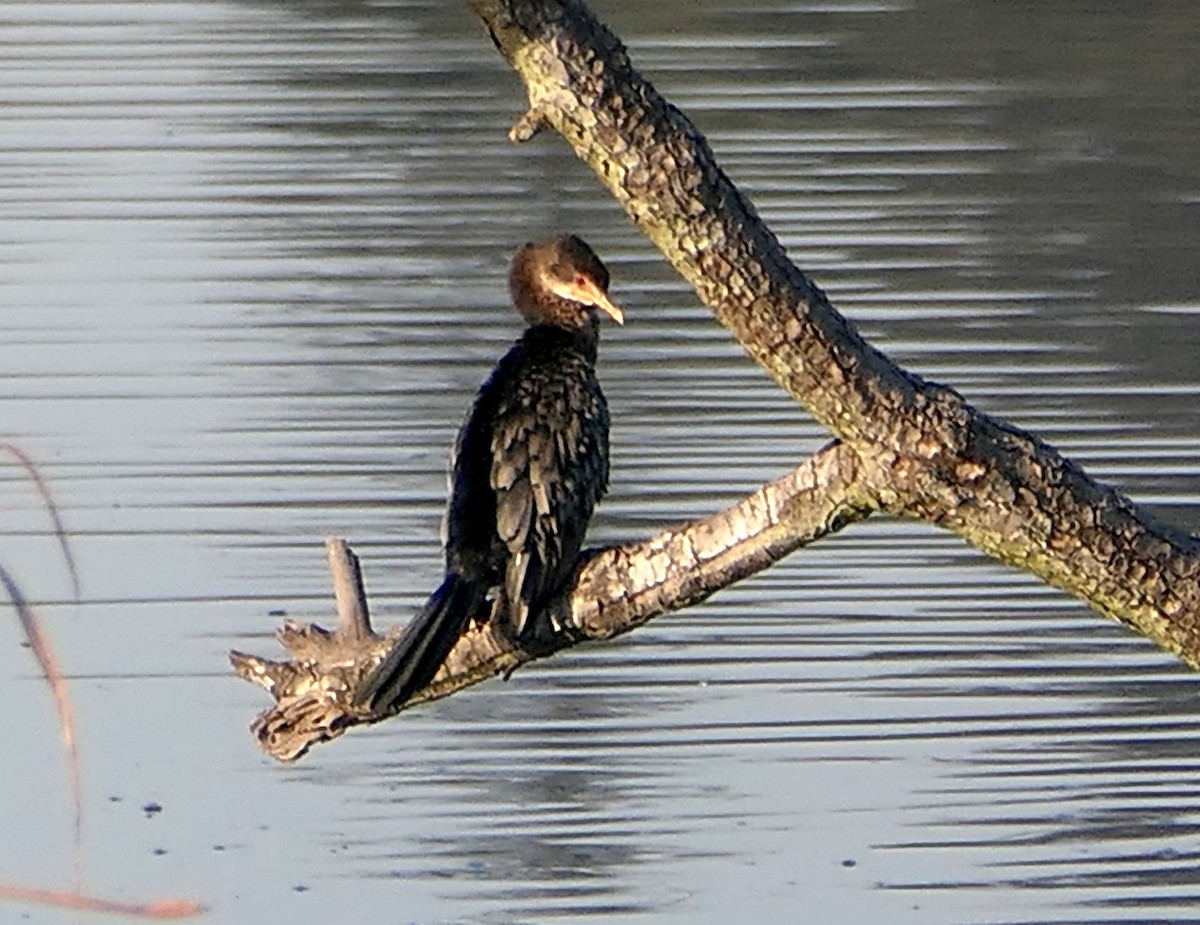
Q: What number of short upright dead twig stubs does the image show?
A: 1